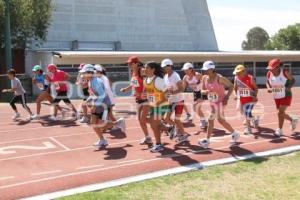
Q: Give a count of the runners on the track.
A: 13